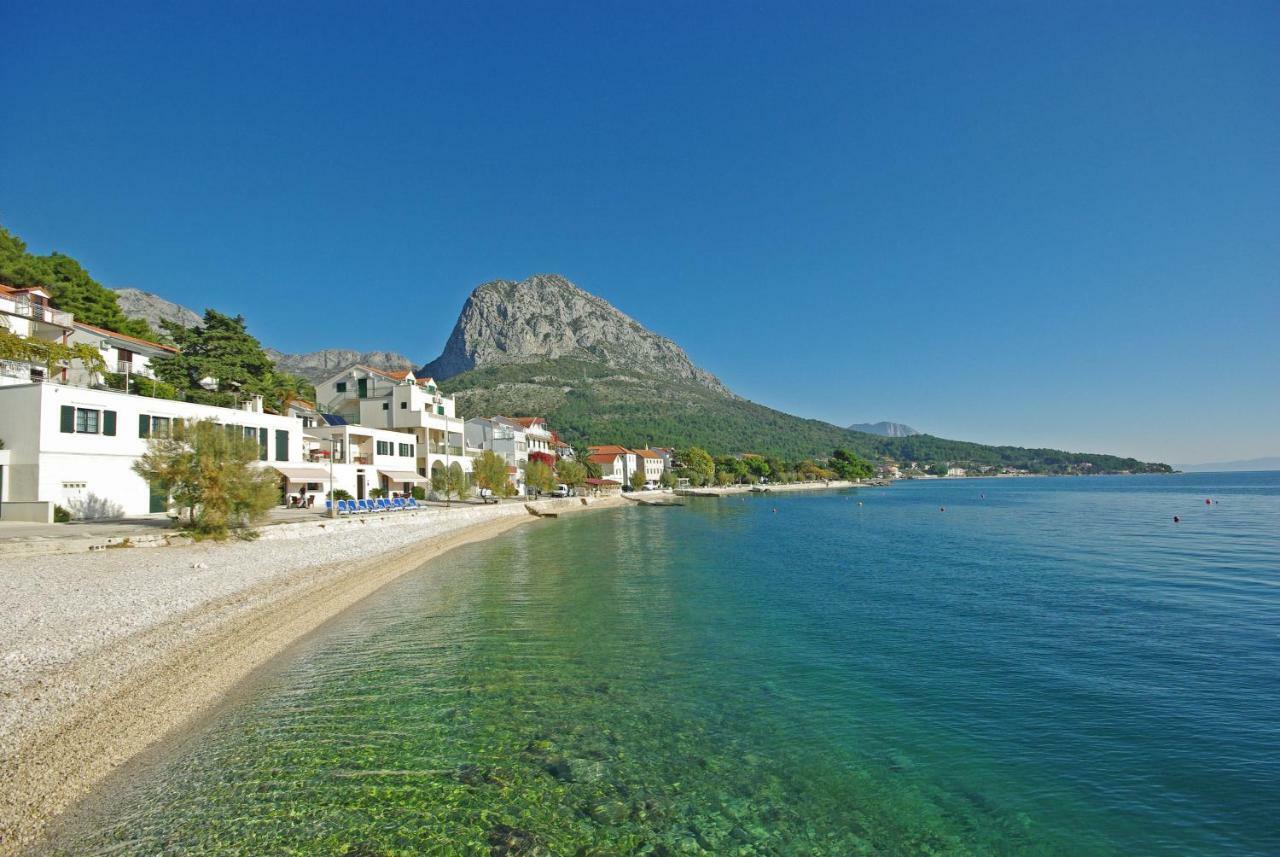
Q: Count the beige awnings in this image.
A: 2